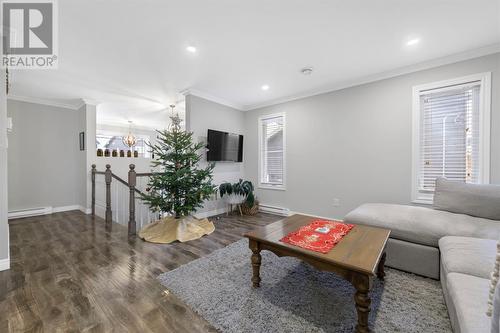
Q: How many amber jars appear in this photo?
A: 6